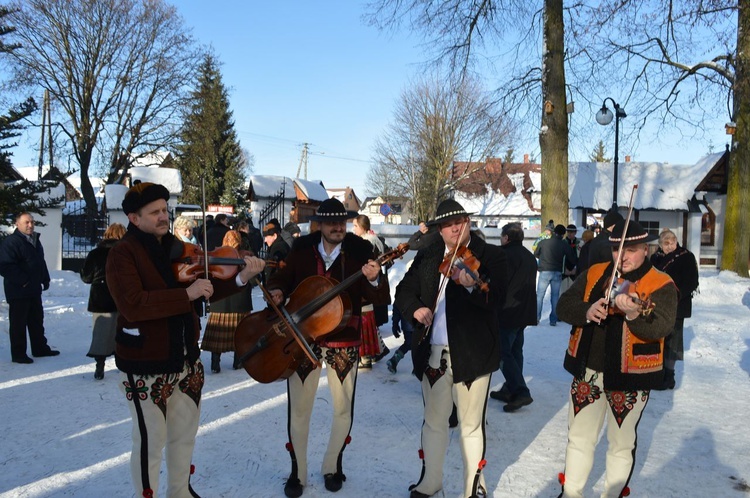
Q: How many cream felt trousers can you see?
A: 4